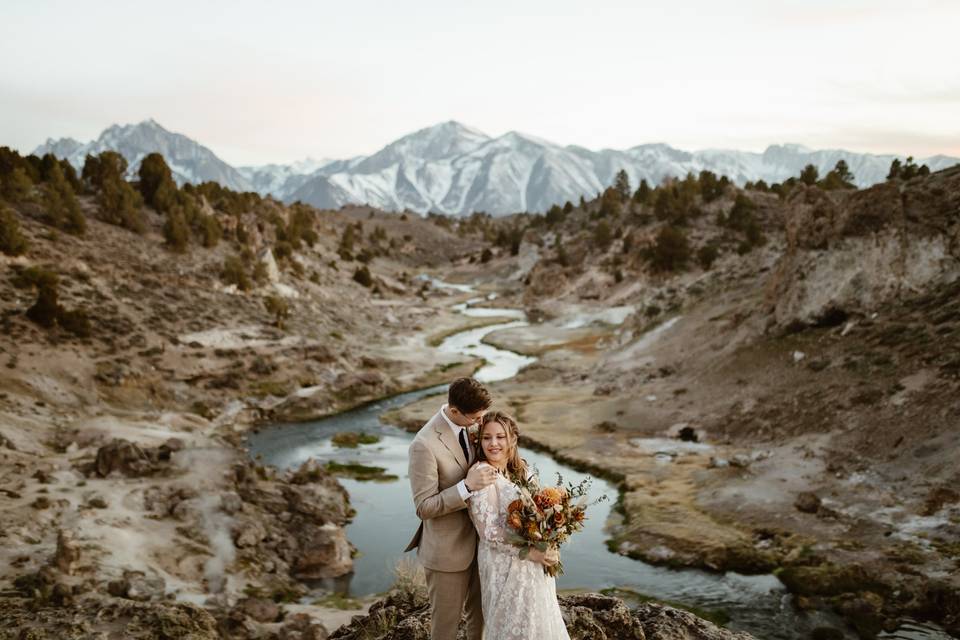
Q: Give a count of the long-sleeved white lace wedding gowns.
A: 1